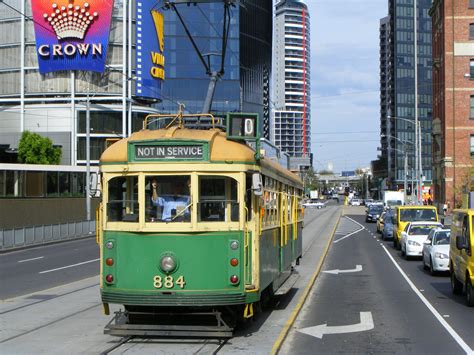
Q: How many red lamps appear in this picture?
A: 4